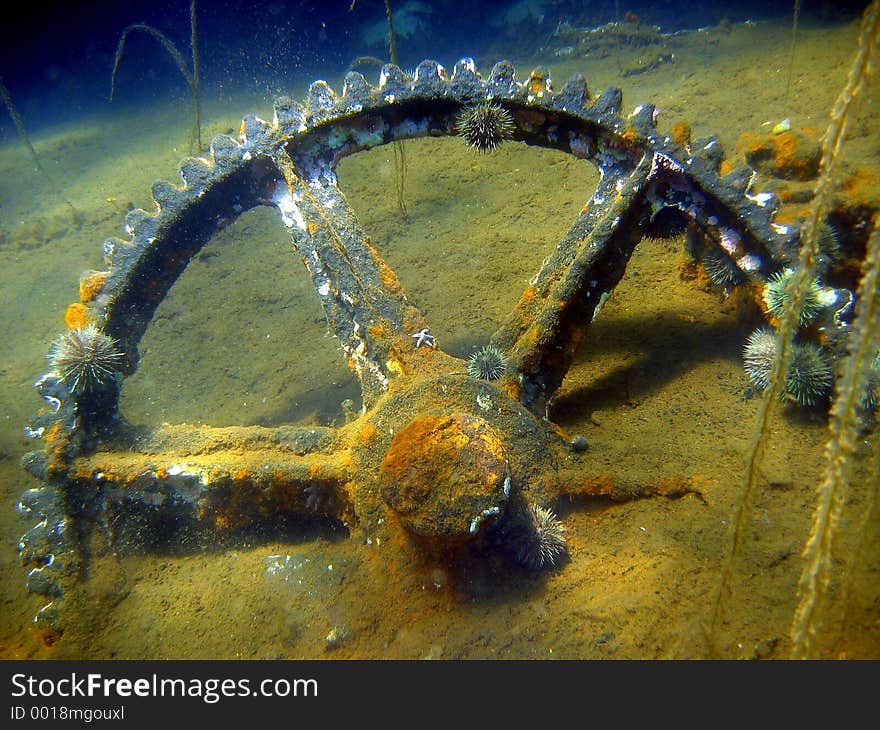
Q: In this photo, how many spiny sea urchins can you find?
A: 11